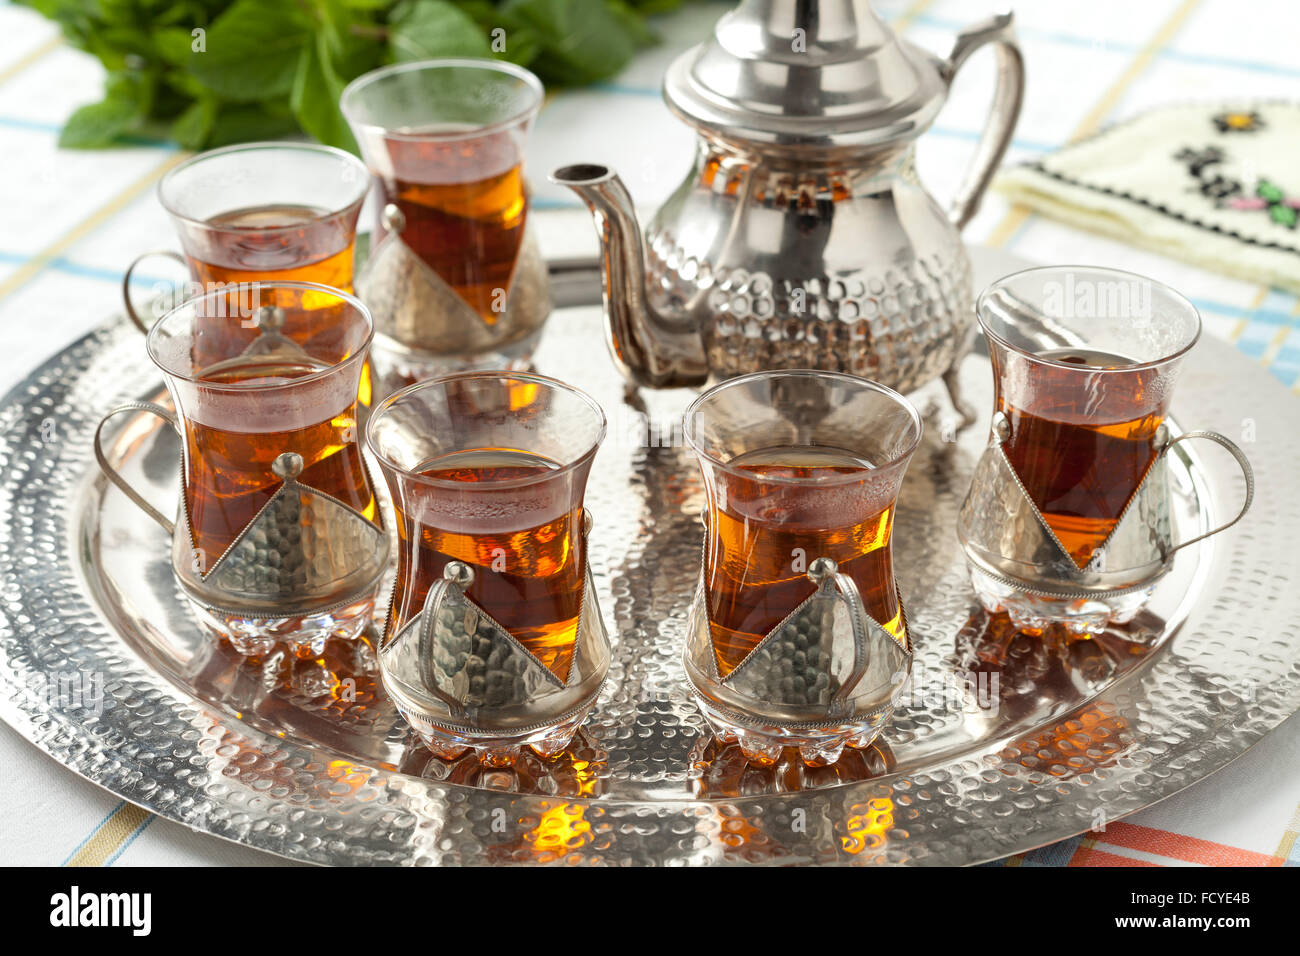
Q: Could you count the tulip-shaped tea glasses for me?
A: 6